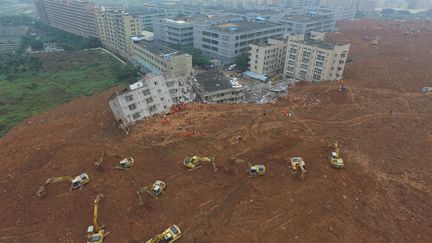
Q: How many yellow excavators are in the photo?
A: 9